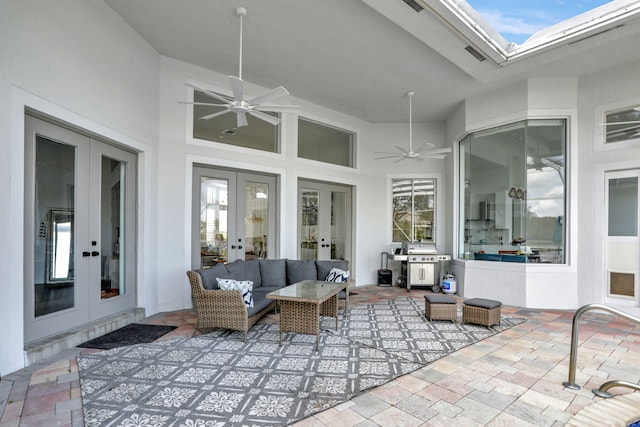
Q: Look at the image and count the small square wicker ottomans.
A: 2